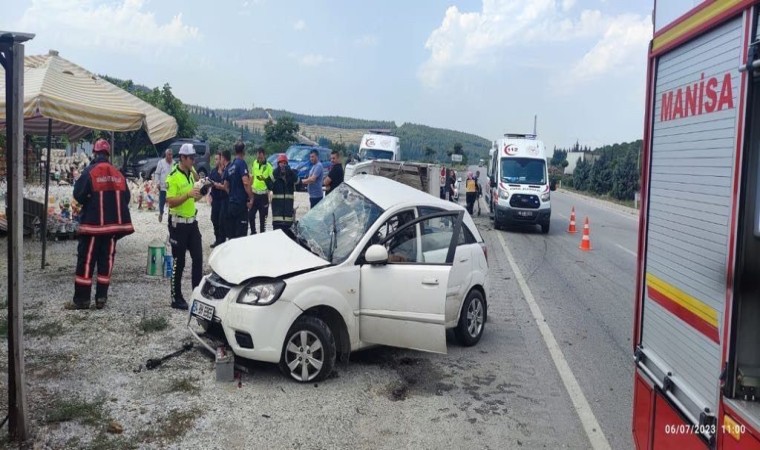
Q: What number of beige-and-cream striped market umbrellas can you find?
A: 1